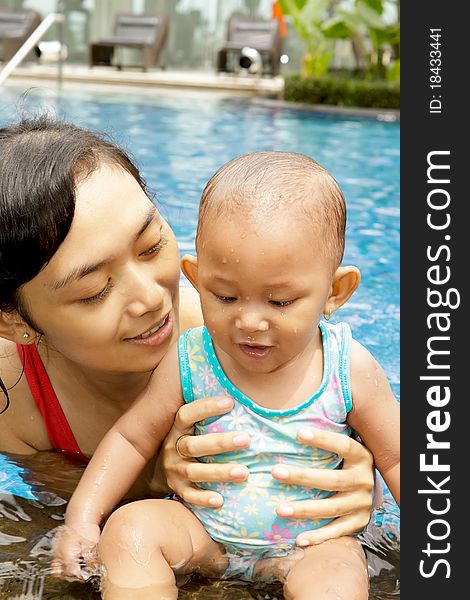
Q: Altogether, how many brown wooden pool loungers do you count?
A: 3